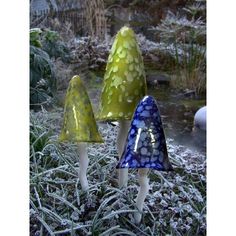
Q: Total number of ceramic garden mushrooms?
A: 3